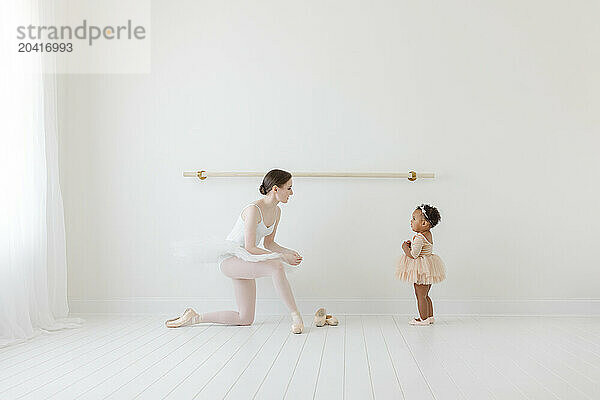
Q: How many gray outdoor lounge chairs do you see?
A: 0